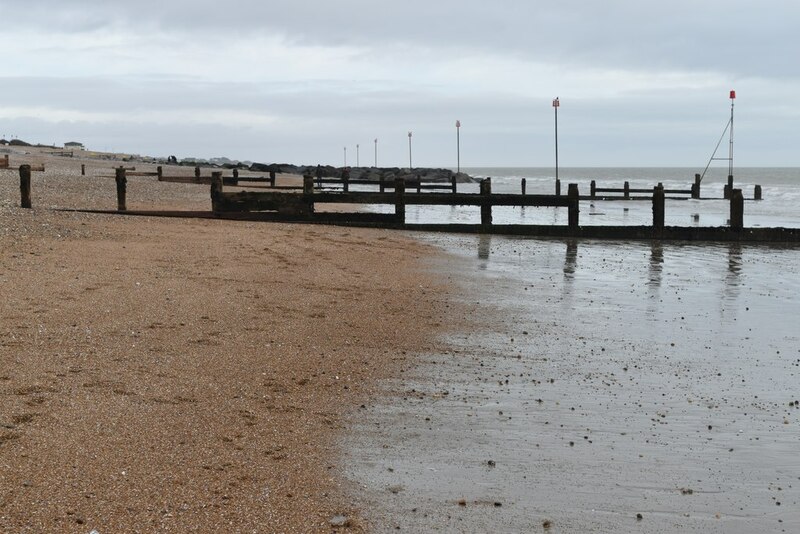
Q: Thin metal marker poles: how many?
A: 7